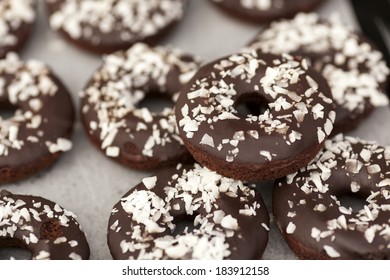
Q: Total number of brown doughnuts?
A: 10